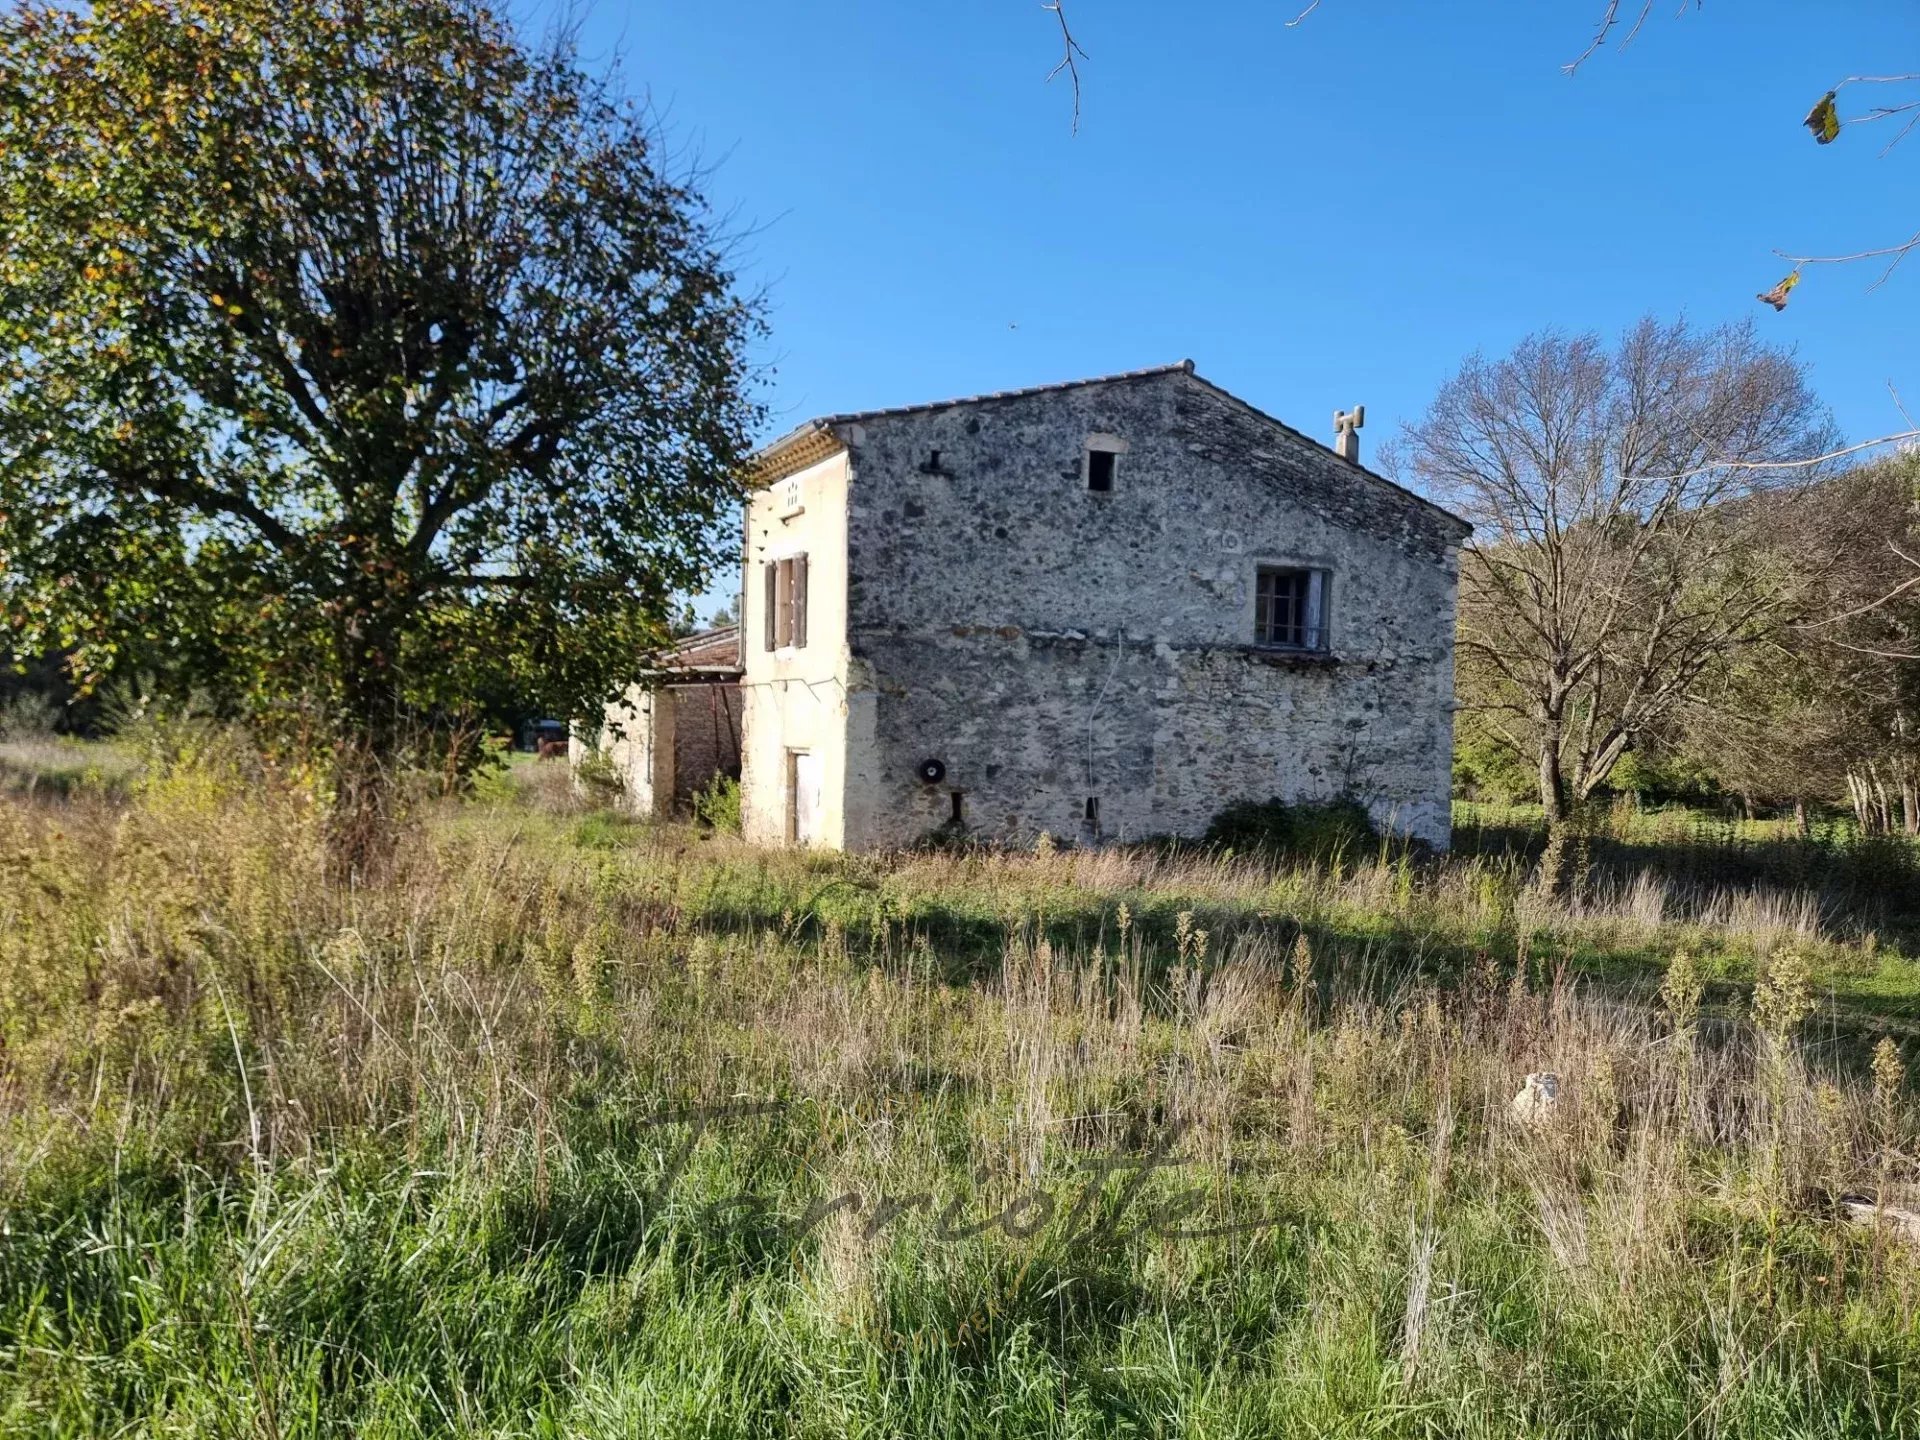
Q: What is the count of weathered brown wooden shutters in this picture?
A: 2